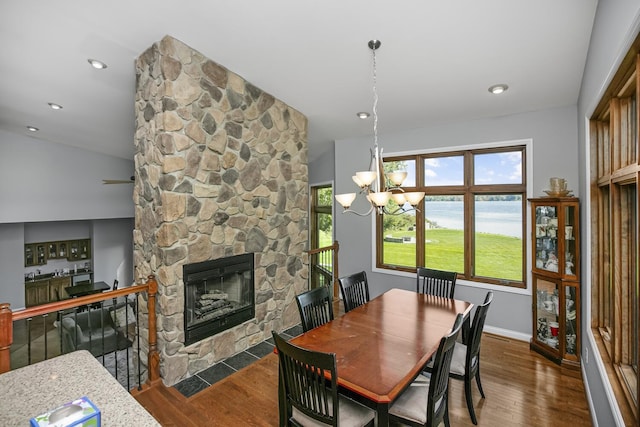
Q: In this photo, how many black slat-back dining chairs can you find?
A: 6